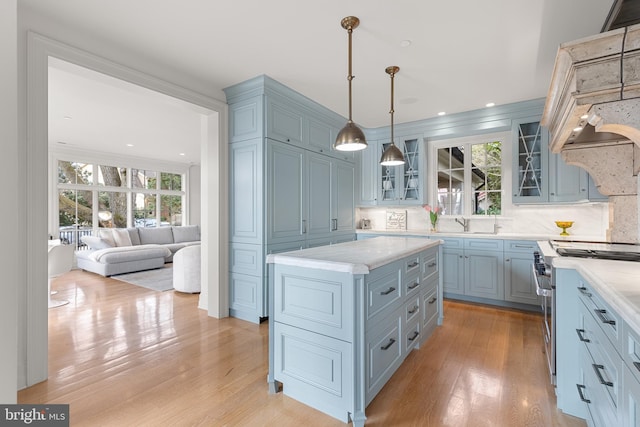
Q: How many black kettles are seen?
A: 0